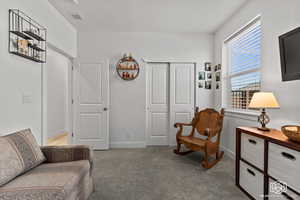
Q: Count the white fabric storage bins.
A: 4